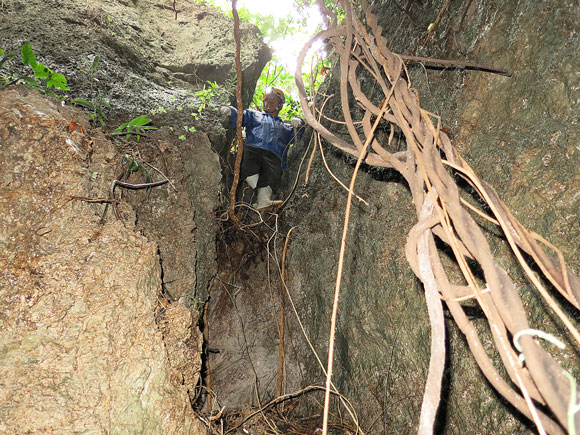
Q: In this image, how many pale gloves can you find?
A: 2